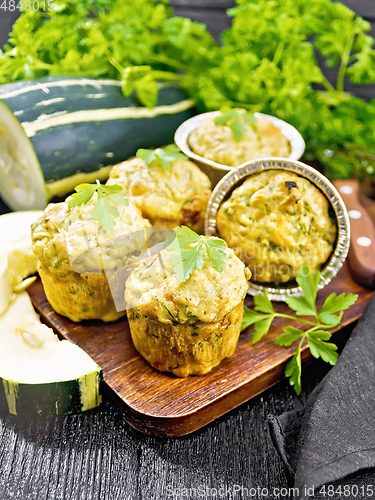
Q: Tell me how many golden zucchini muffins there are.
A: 5